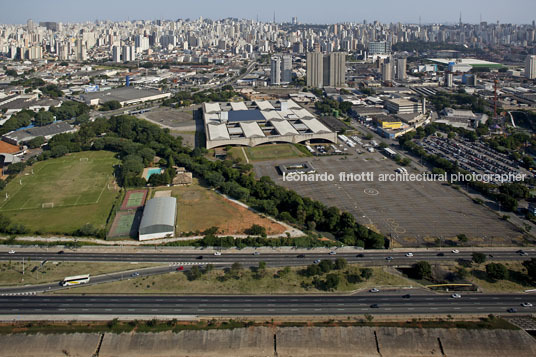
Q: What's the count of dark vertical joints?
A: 4